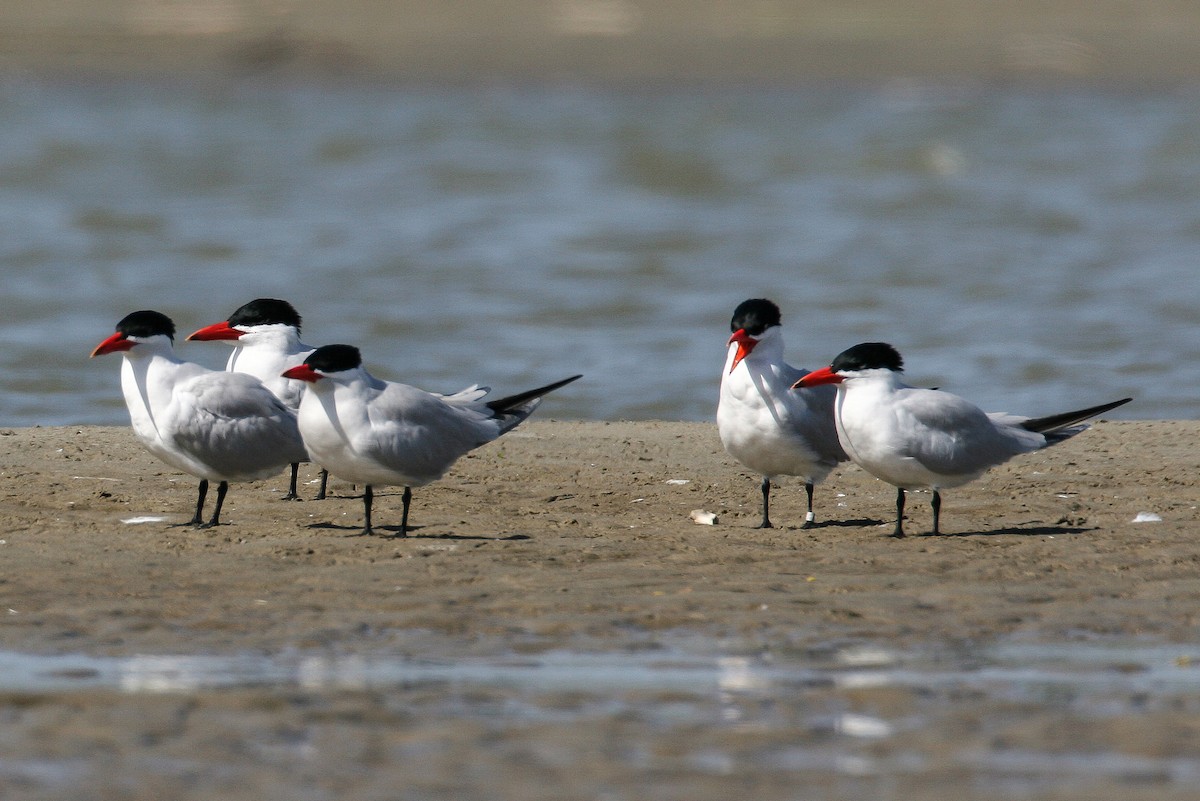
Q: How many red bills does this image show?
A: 5